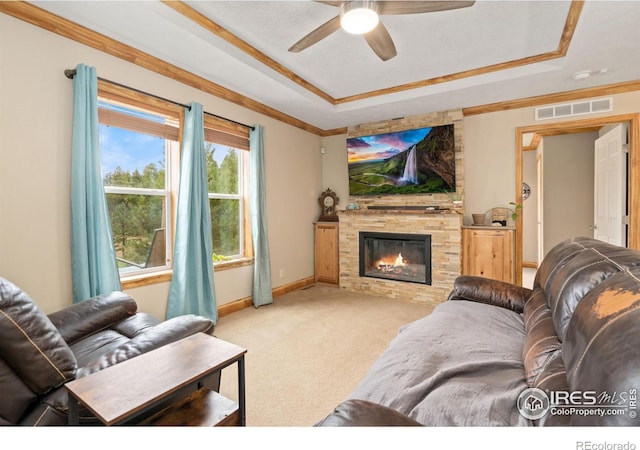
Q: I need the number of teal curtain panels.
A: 3